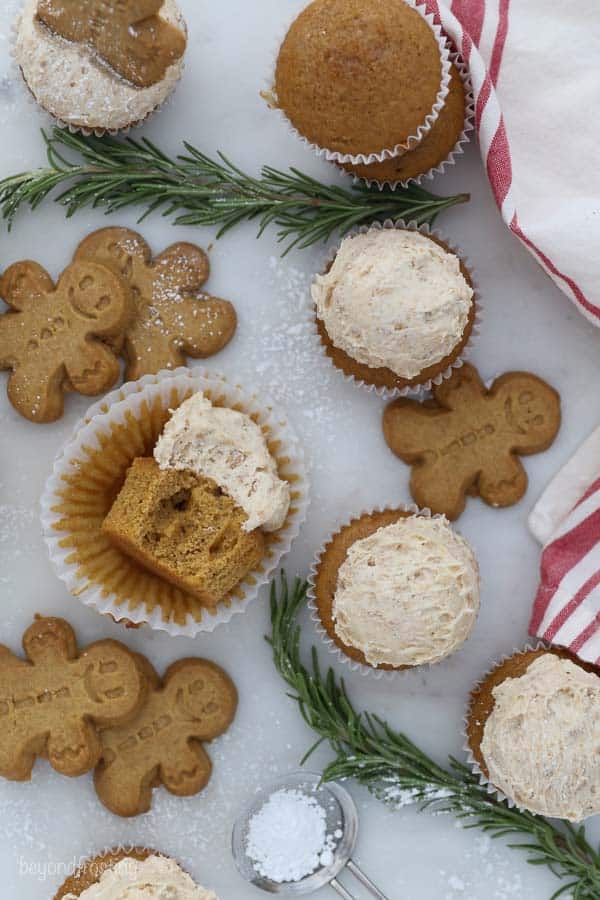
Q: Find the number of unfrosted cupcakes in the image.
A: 2